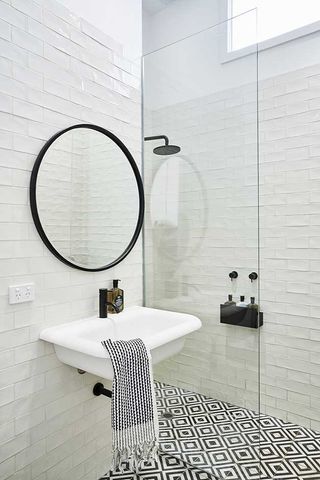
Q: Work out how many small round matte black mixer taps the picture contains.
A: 2